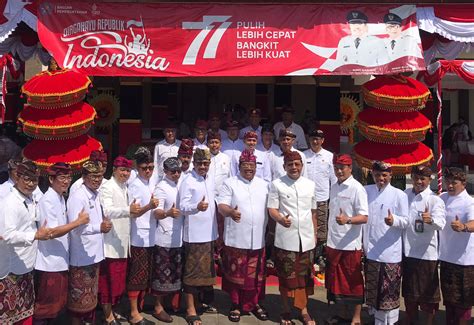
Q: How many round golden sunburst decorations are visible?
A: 2